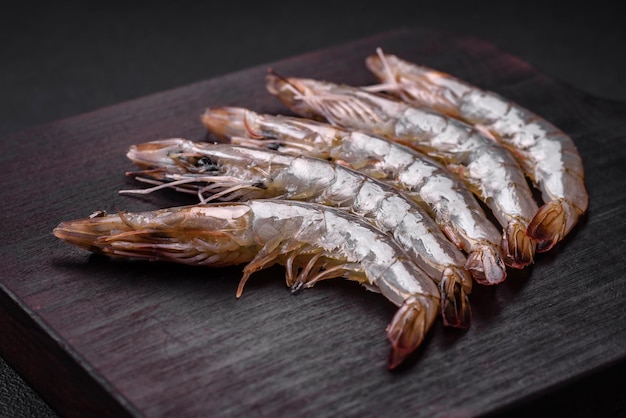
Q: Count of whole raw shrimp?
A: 5